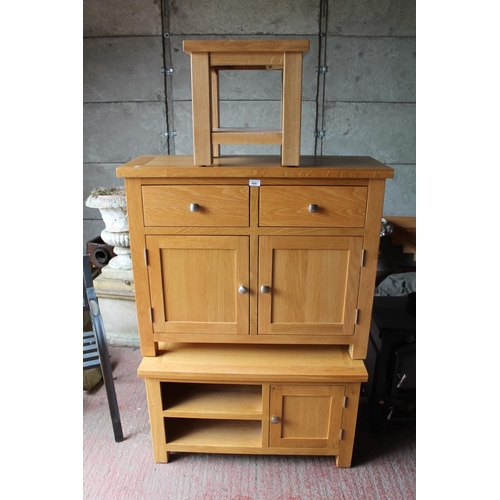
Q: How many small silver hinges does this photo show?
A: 6